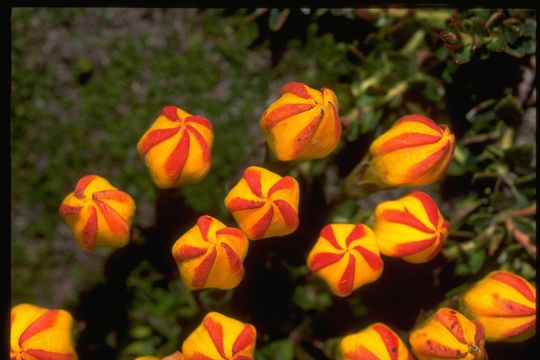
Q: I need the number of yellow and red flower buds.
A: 13